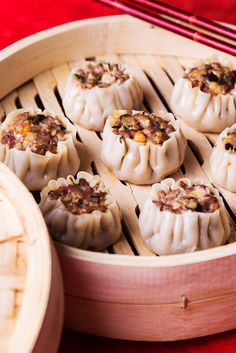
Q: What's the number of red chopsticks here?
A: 2